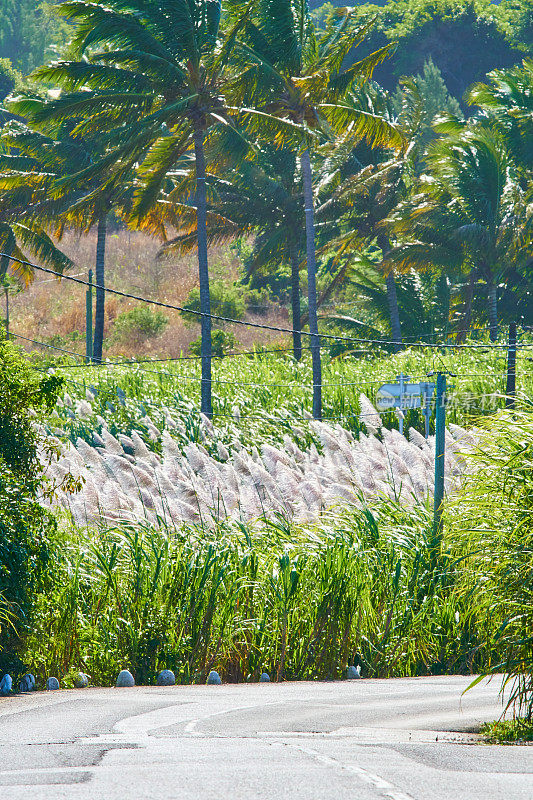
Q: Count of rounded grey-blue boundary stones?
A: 9